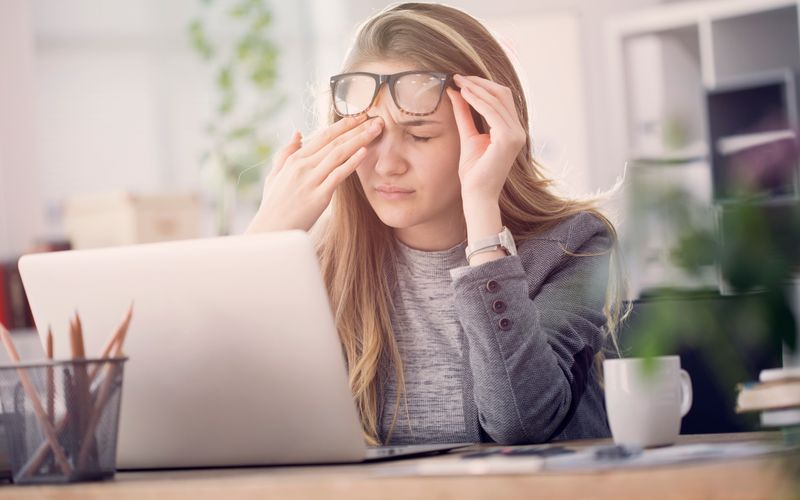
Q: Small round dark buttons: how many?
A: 3